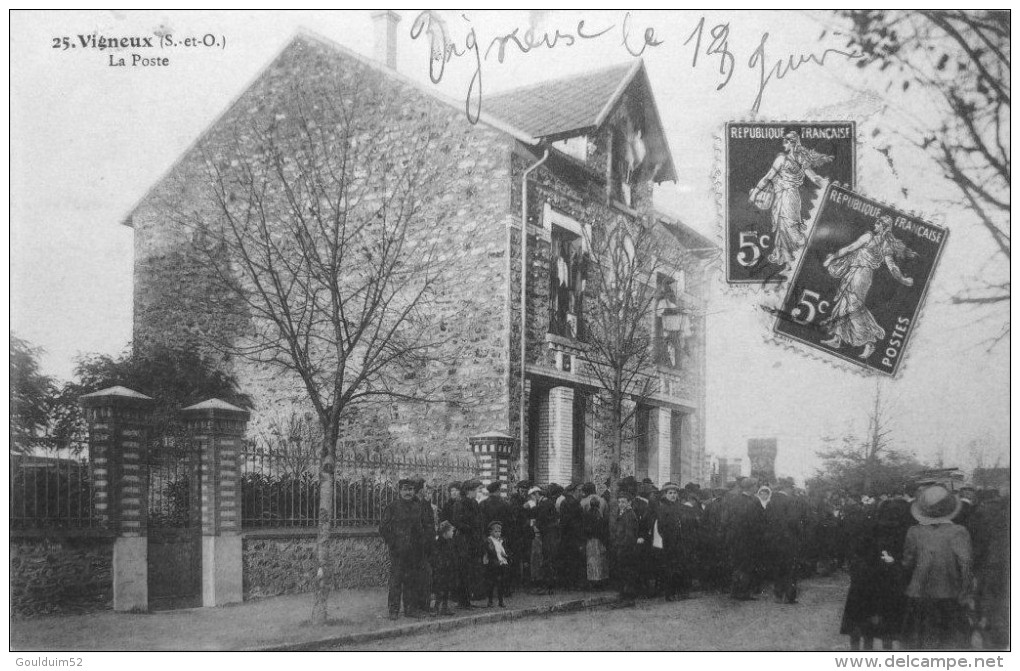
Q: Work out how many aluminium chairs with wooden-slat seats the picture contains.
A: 0